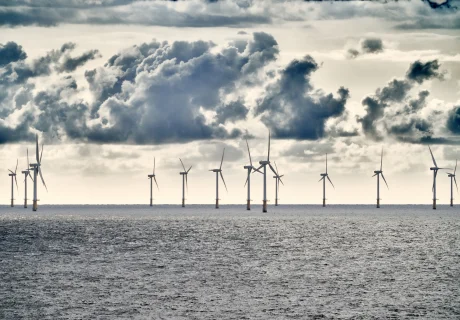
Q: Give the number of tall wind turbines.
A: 13